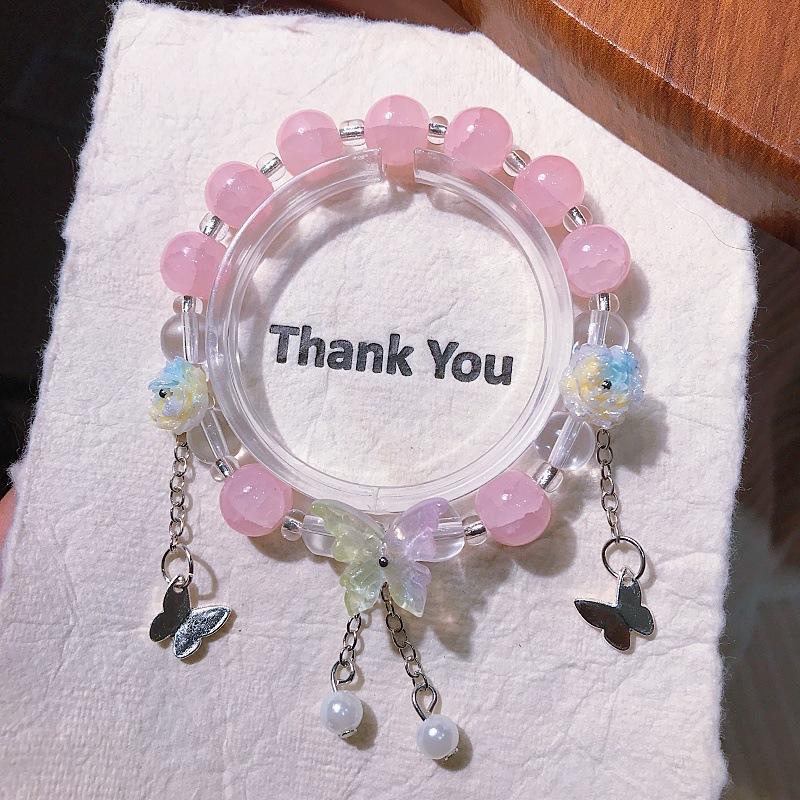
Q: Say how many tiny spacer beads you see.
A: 12